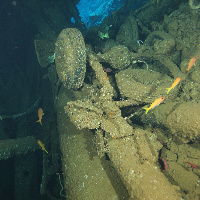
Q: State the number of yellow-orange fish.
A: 5